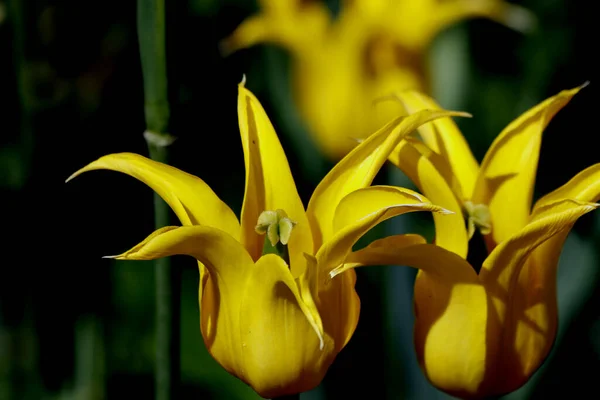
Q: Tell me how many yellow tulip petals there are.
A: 12